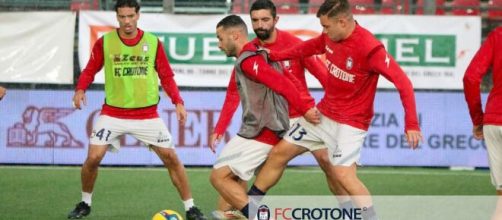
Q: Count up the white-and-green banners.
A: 1